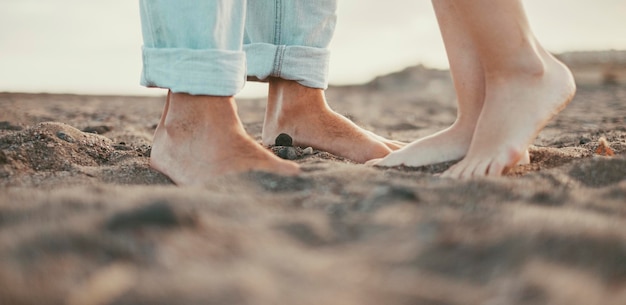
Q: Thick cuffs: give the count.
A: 2